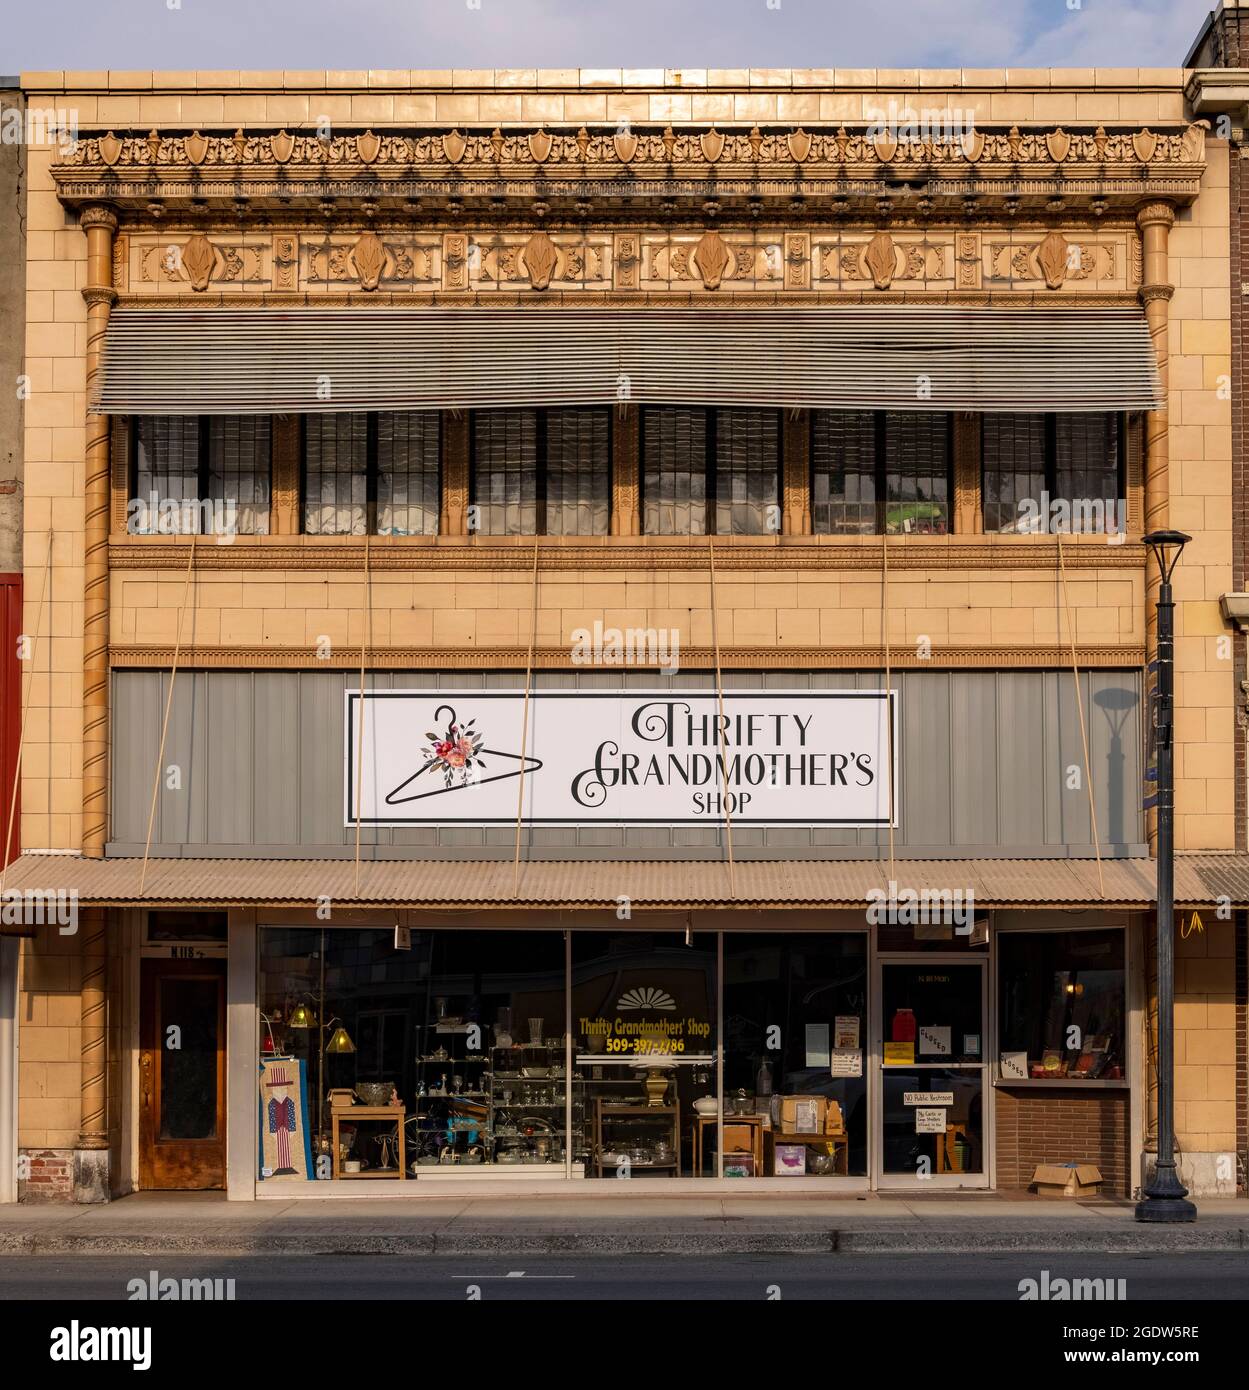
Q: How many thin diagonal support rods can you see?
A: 7